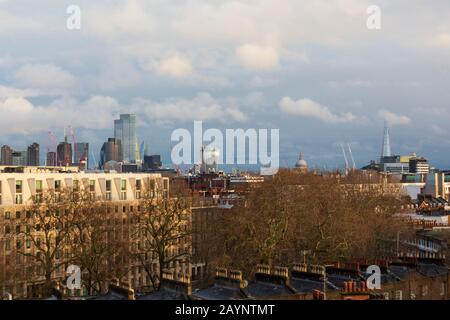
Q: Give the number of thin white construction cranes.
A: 2